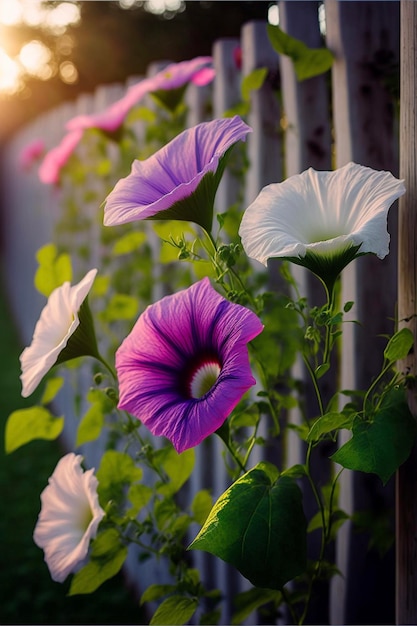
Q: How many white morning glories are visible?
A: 3